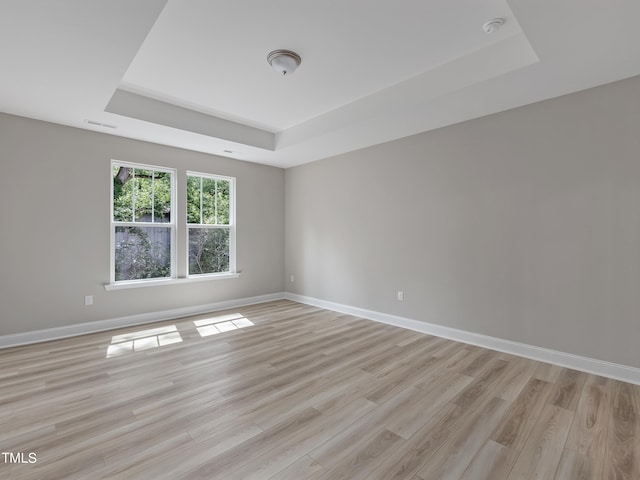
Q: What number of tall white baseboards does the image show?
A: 2